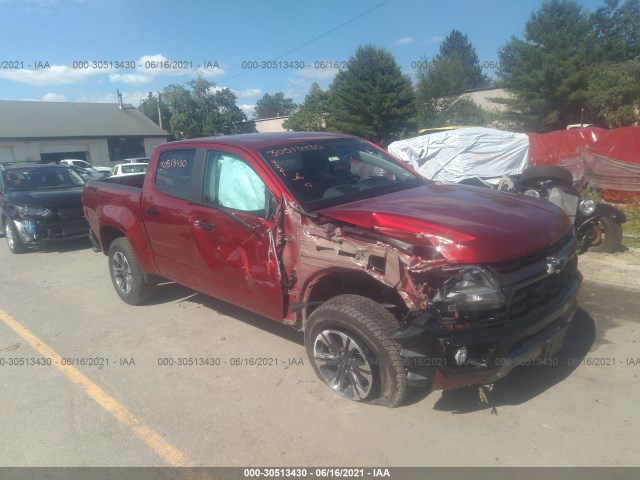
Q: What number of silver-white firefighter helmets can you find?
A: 0